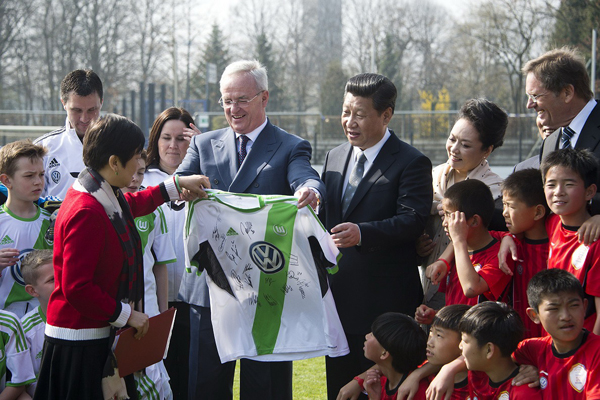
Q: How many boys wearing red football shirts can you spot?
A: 7